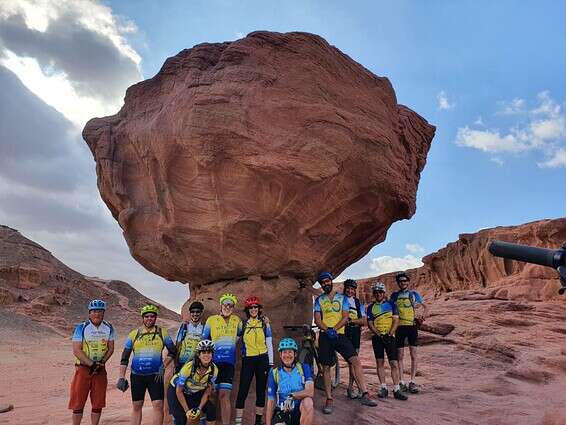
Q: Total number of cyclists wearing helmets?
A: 11